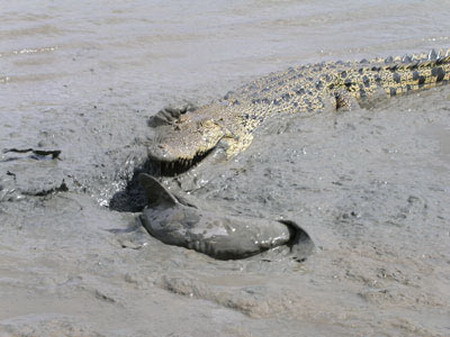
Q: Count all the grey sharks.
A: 1